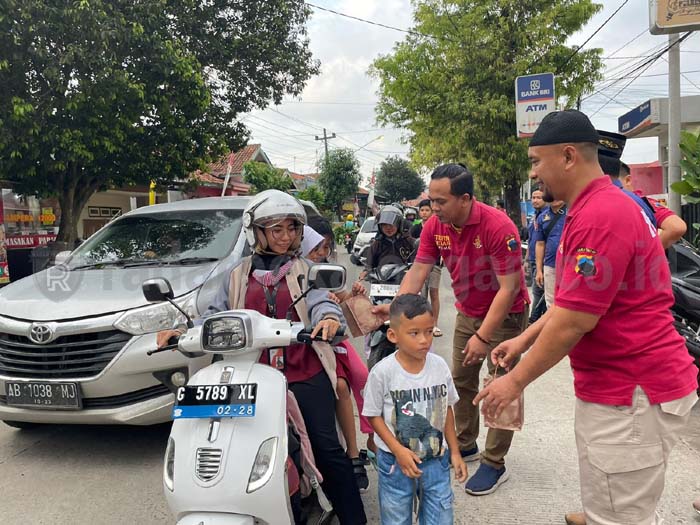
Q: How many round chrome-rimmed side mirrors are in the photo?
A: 2